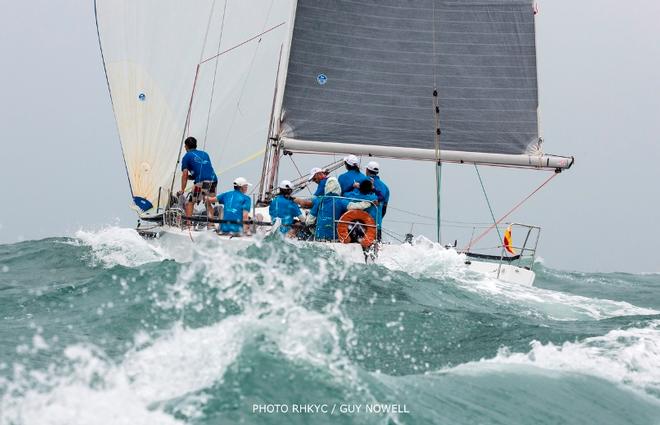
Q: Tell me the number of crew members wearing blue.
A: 8